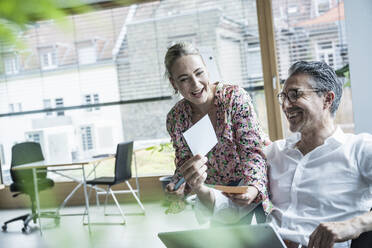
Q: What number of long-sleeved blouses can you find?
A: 1